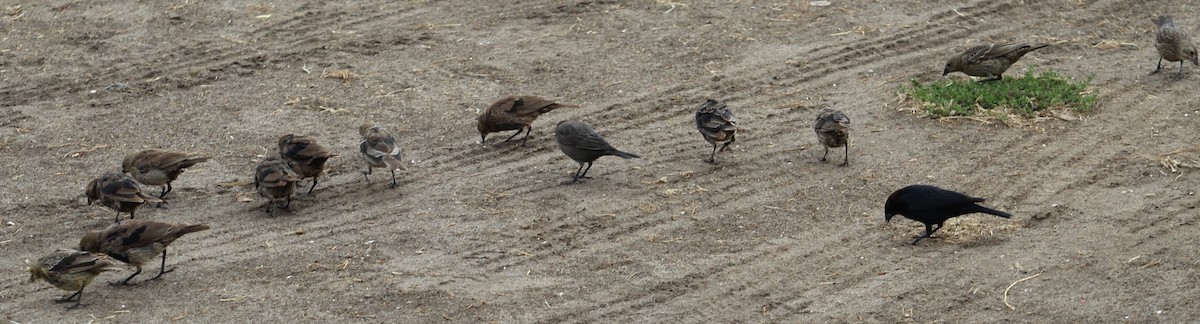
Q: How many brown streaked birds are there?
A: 13